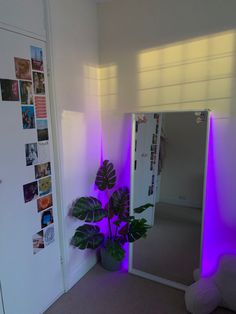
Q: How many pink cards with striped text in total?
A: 1